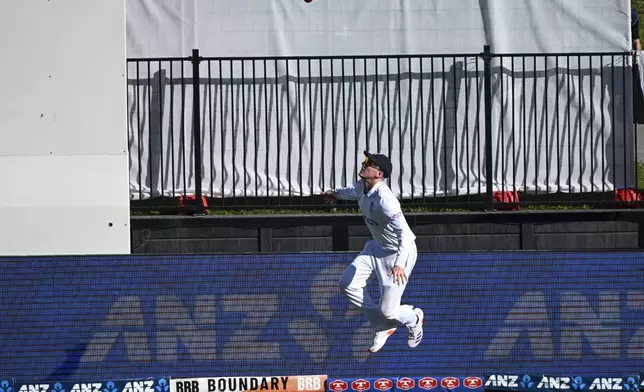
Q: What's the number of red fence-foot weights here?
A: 3